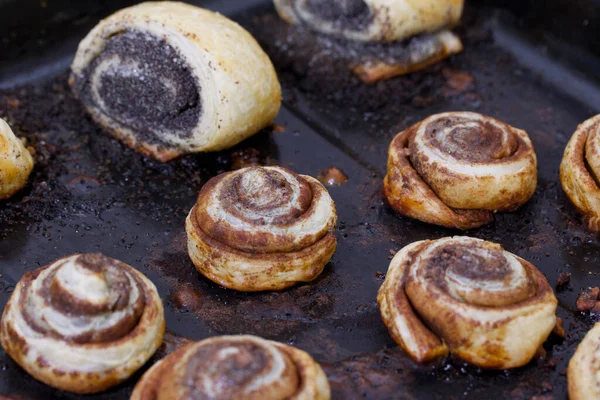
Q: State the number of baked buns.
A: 10